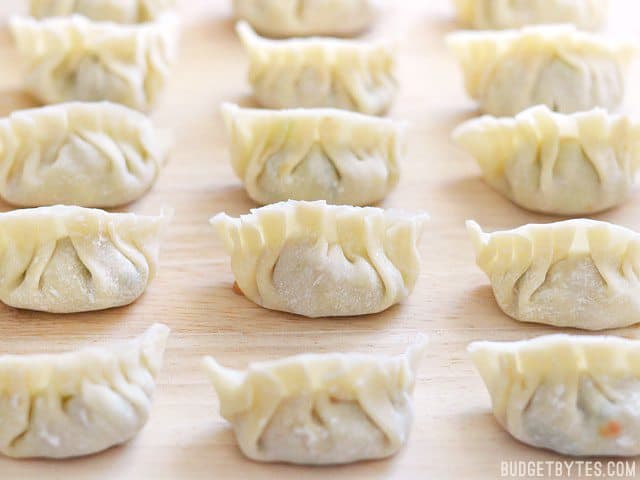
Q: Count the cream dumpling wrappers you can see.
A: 15